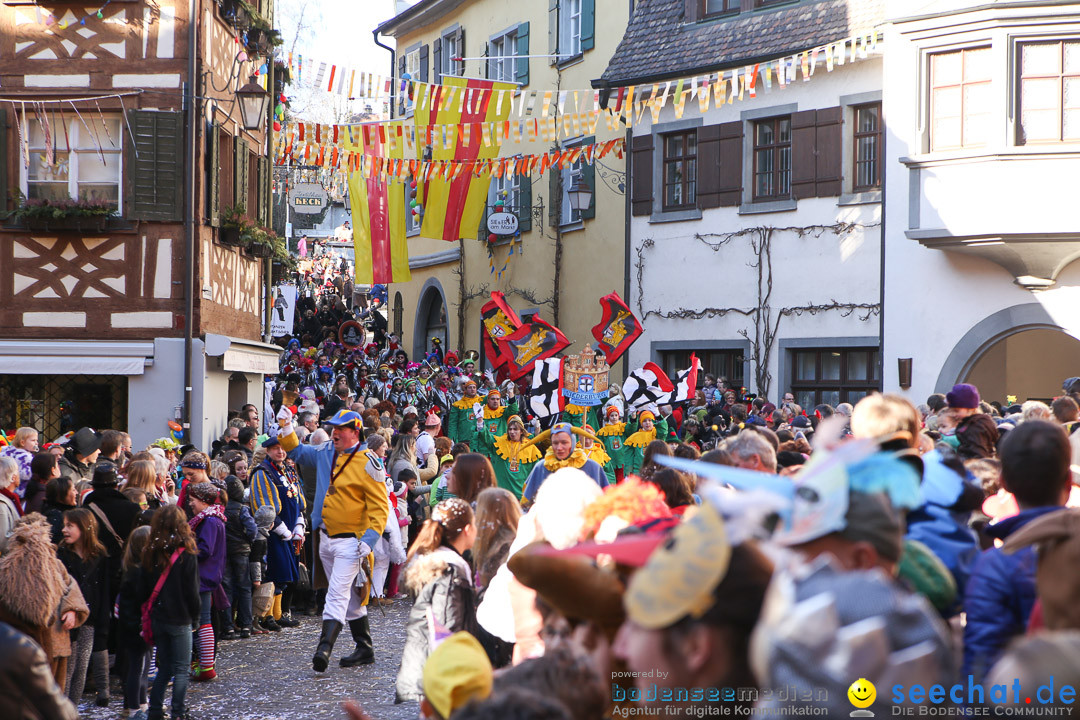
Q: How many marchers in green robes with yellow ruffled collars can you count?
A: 7